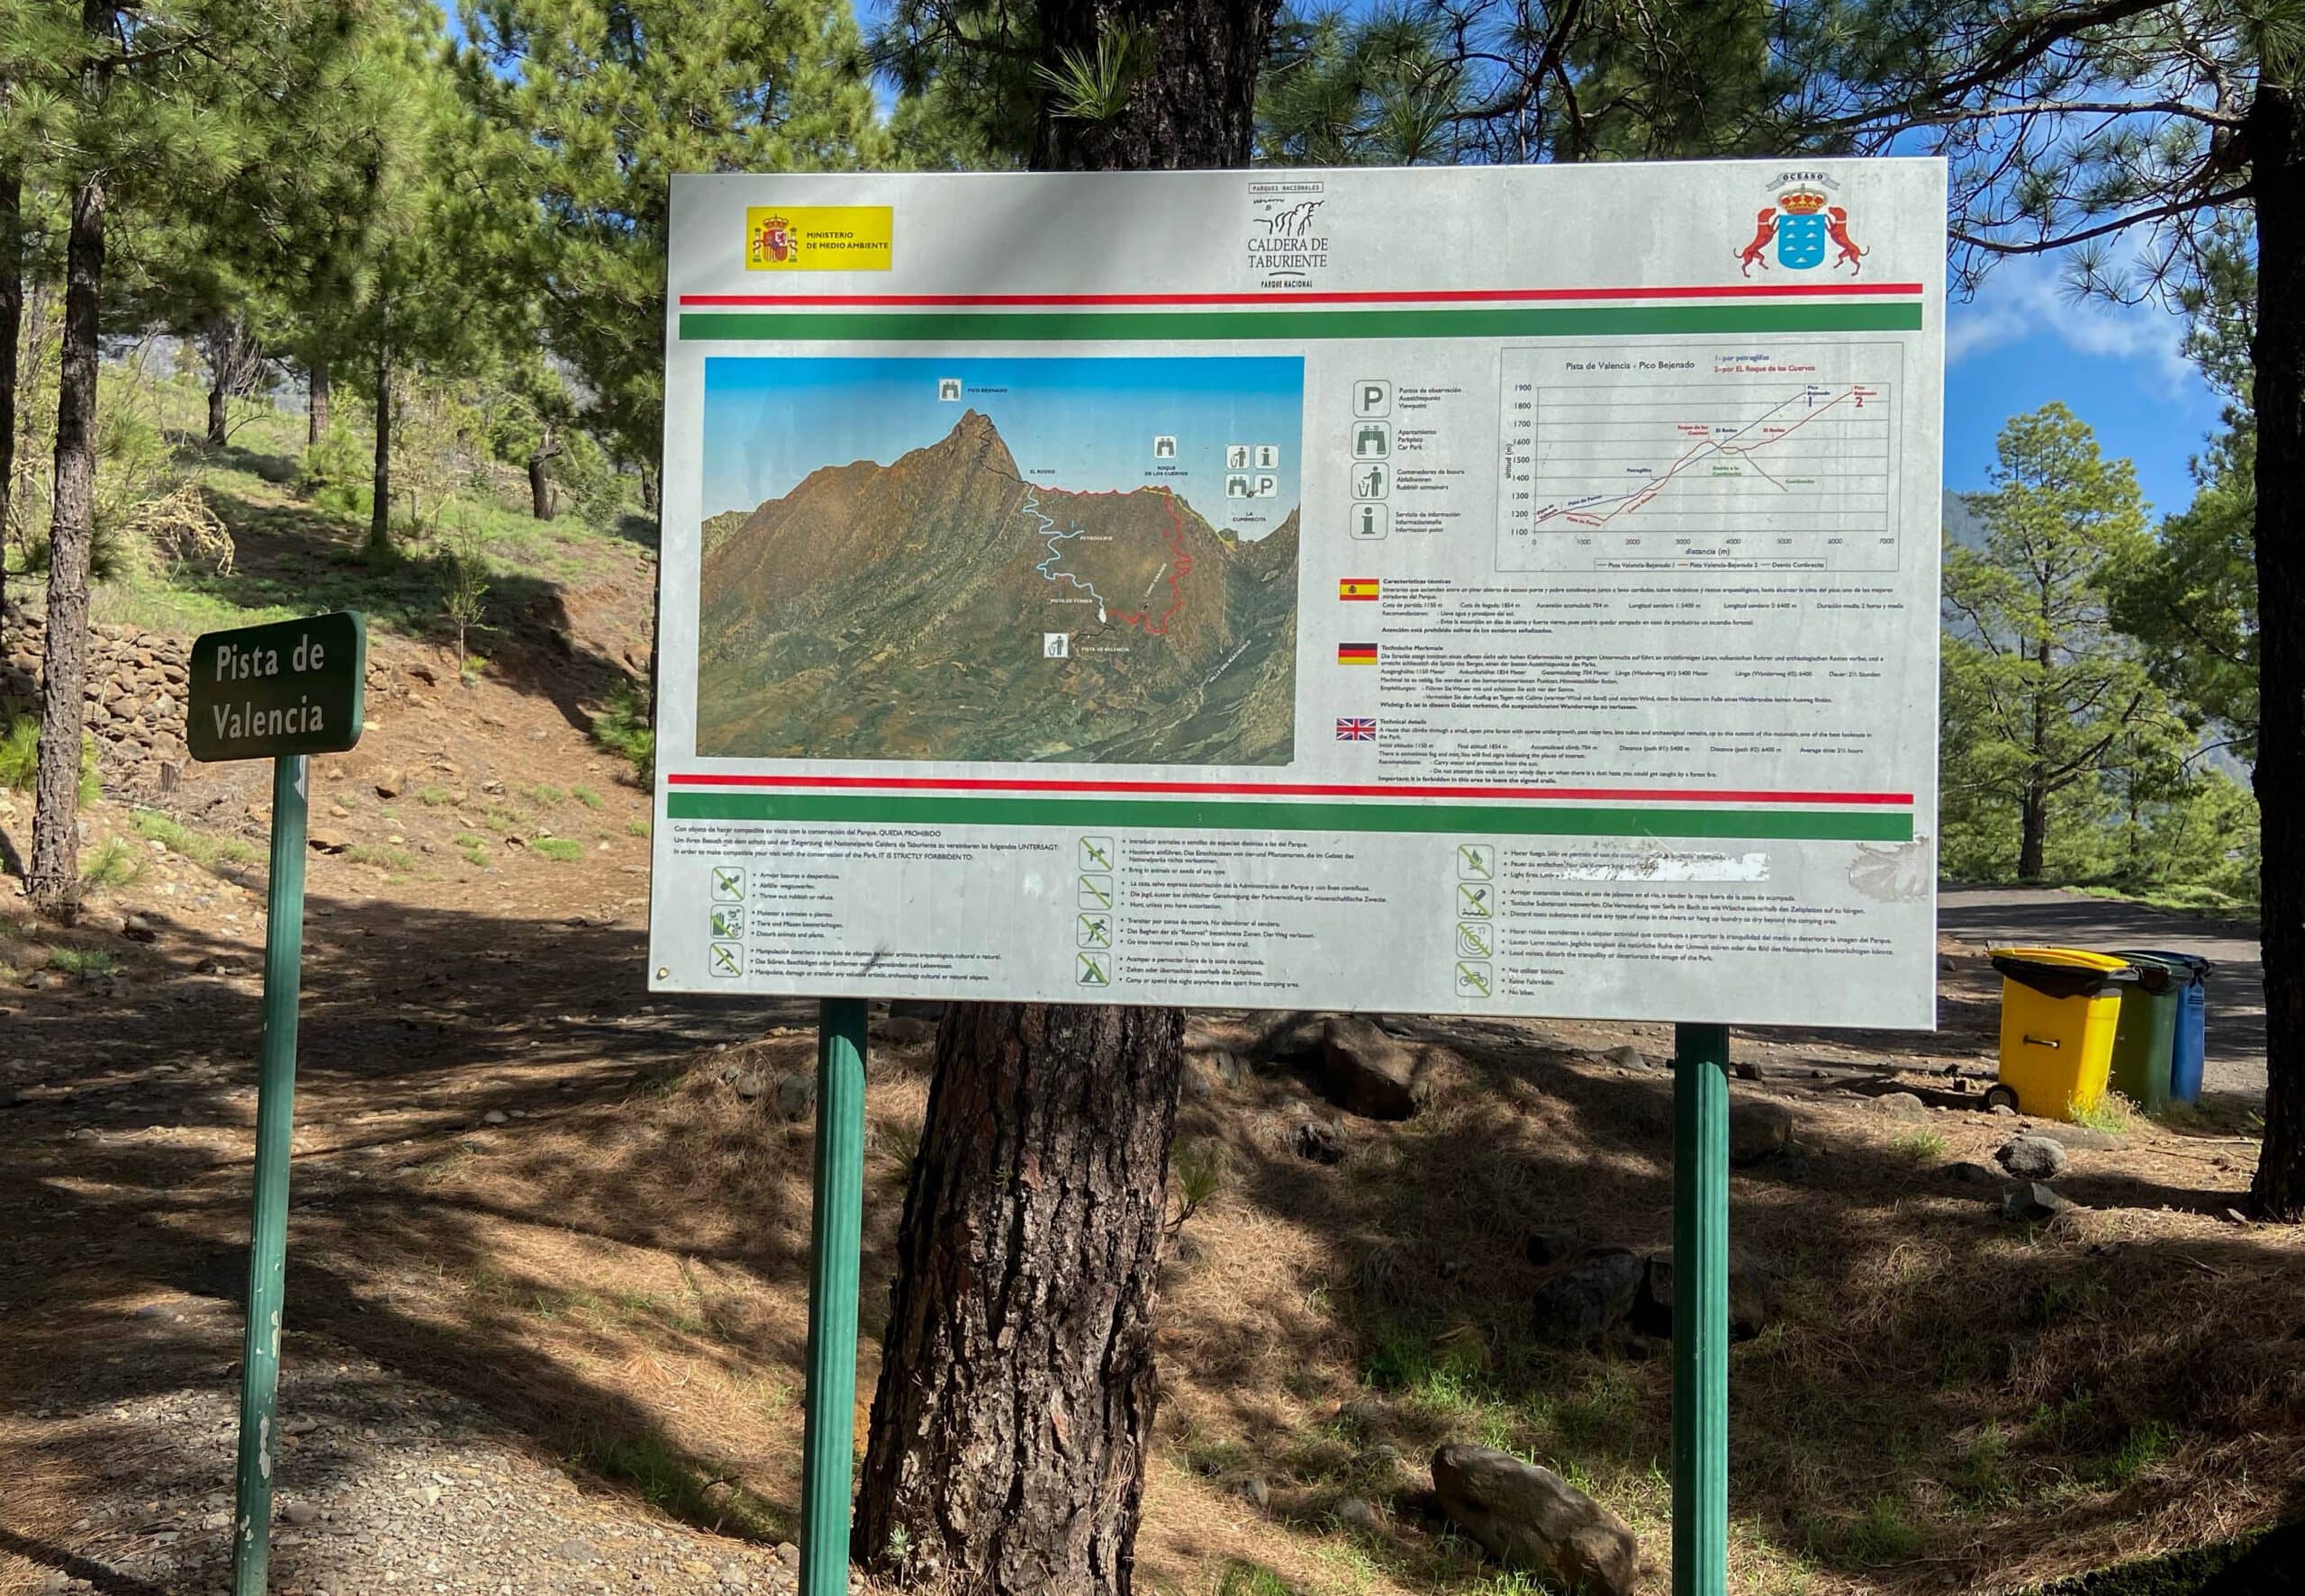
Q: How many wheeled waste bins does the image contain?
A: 3